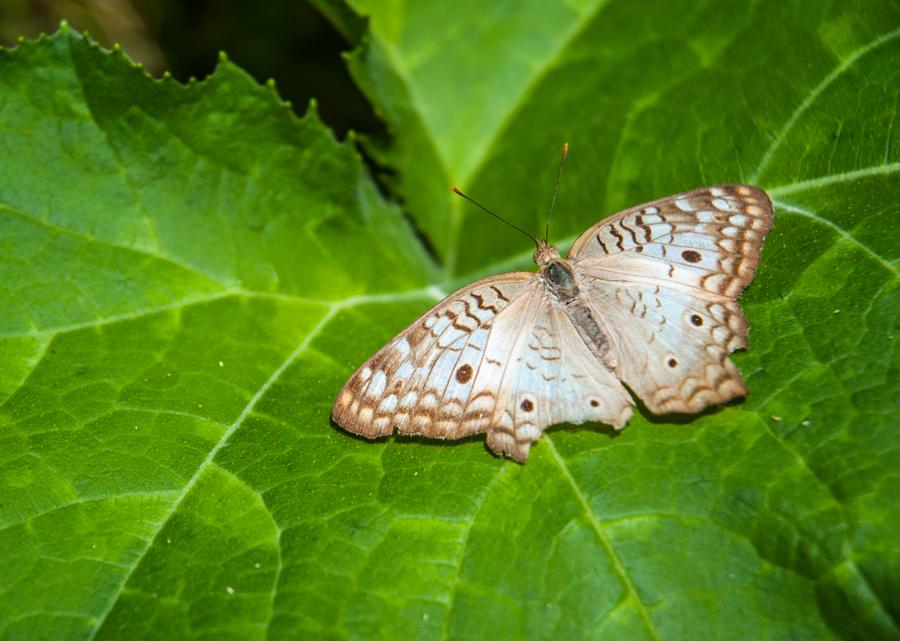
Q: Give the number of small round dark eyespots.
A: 6